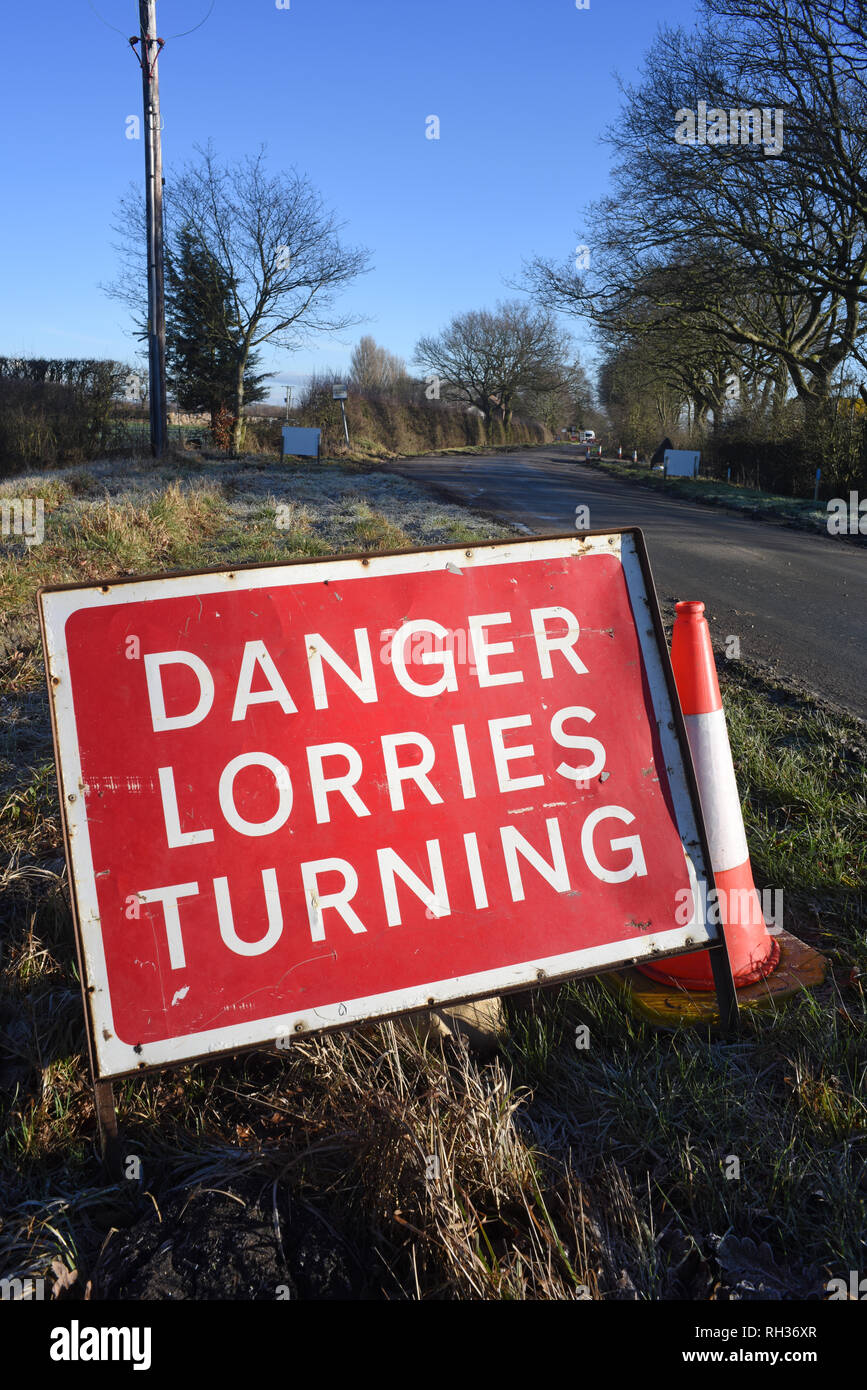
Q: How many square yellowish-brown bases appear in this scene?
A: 1